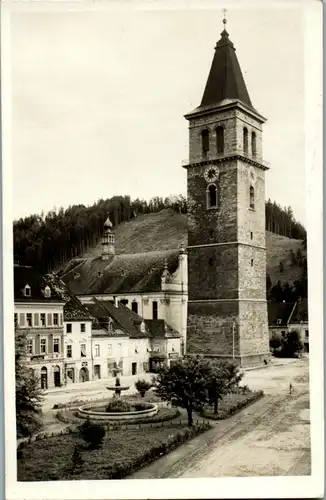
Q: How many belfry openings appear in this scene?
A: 4